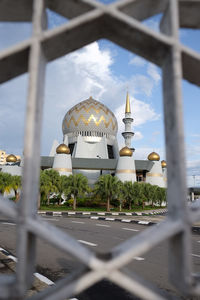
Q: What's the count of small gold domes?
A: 5